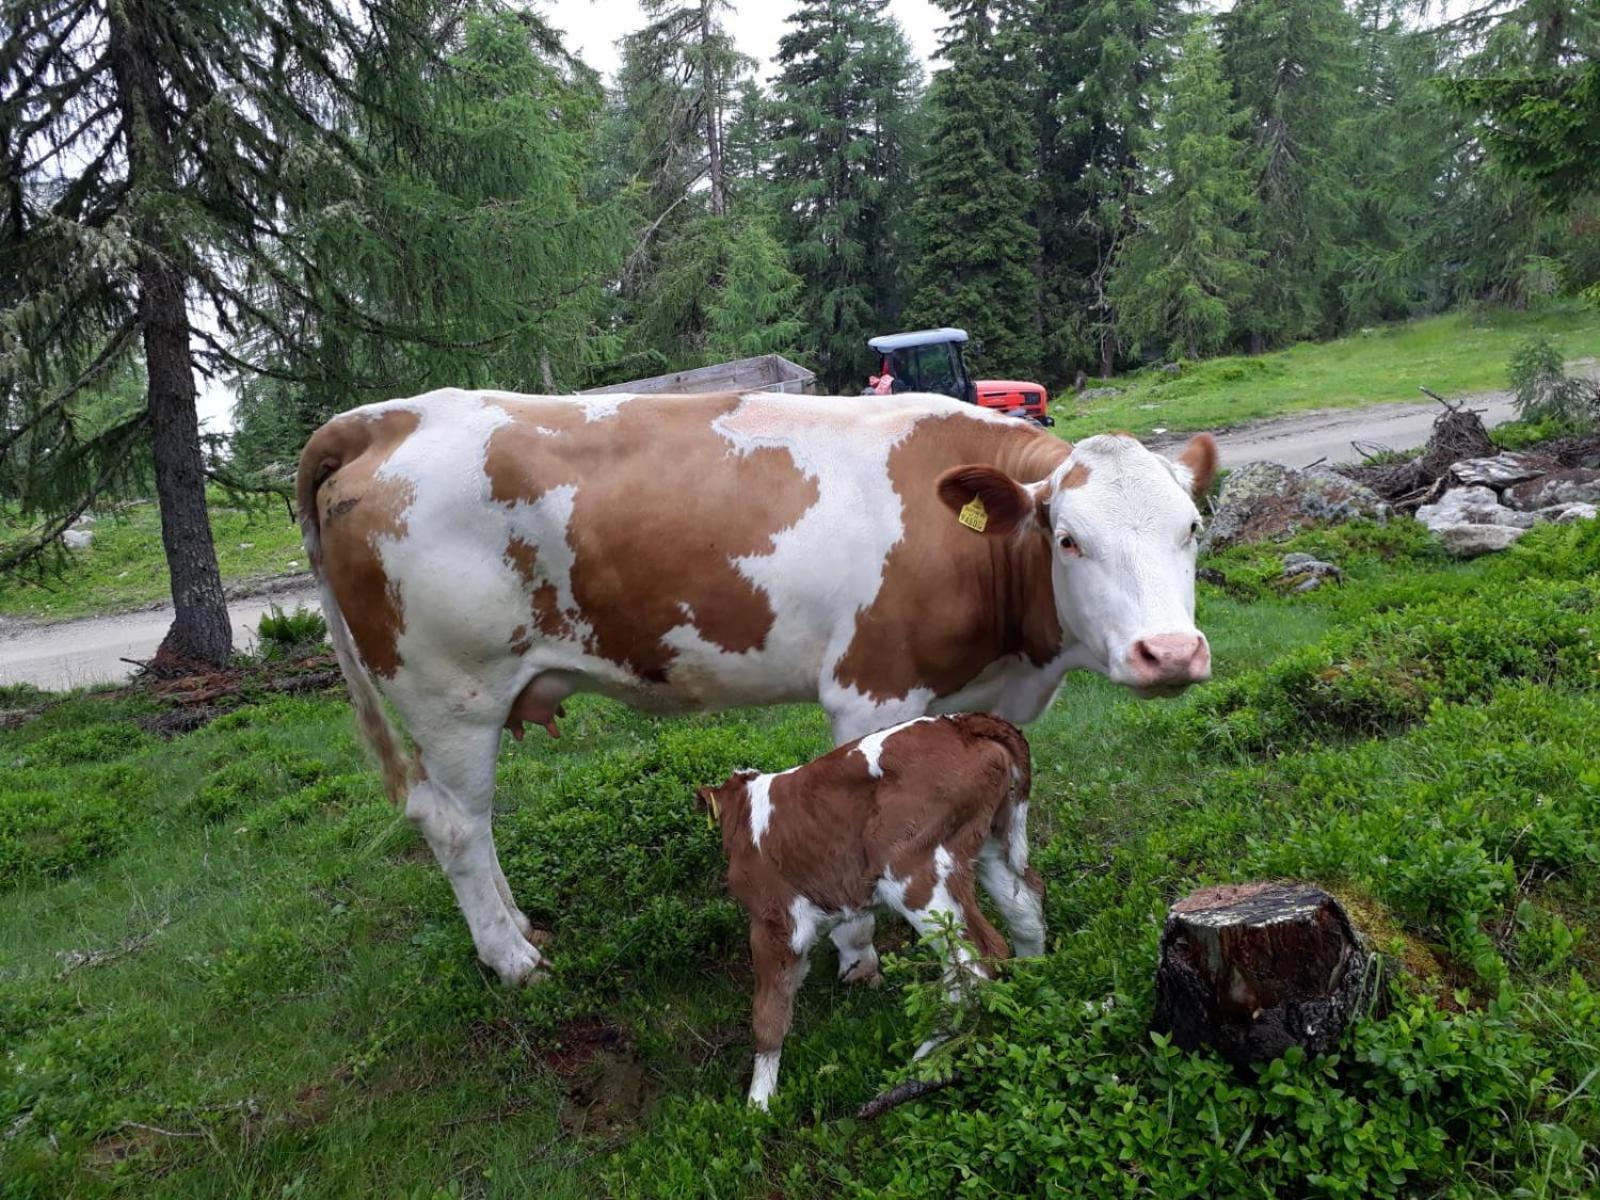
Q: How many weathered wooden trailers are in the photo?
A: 1